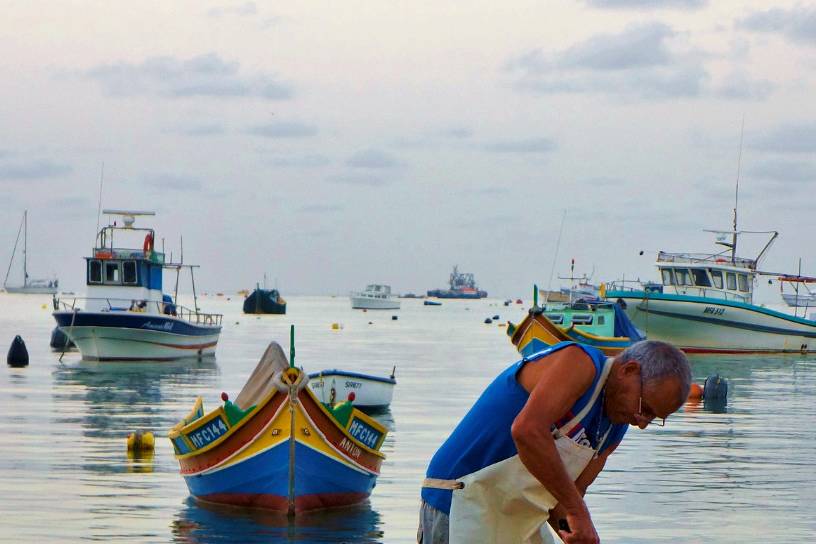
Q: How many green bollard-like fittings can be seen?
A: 2